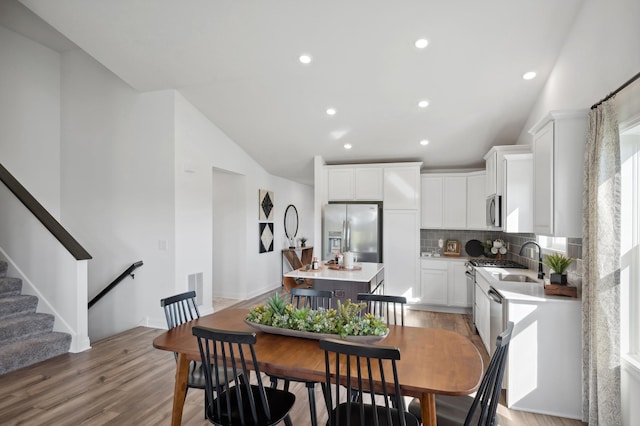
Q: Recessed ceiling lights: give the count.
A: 7